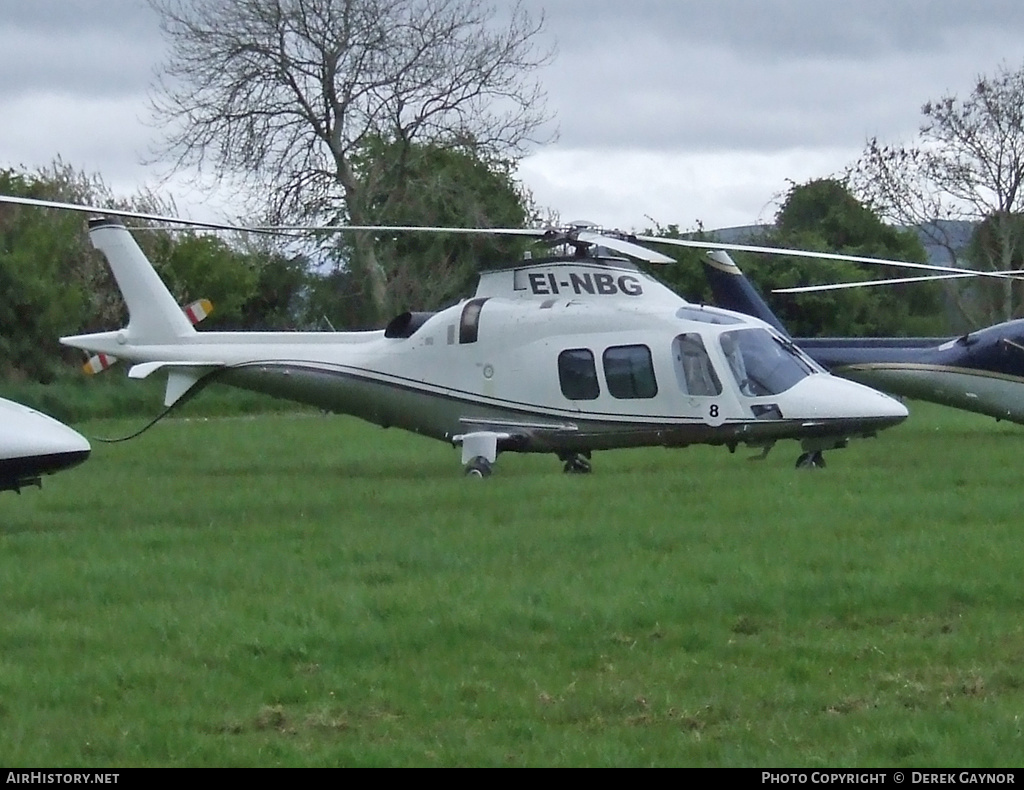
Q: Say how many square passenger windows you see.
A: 2